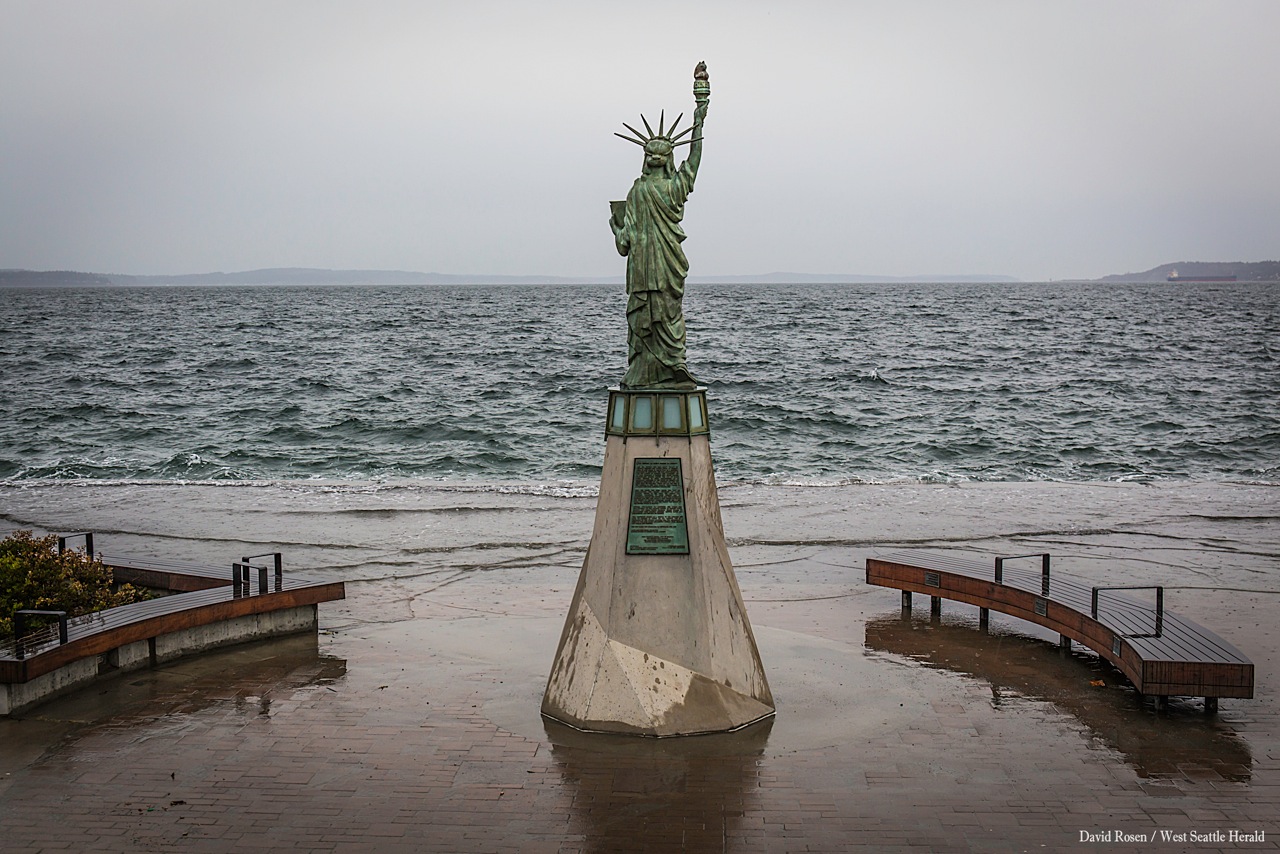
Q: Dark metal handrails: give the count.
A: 6